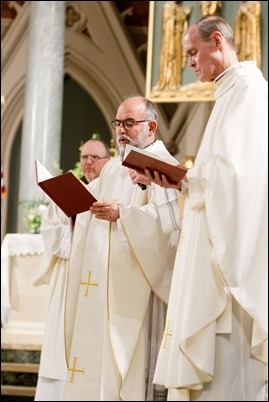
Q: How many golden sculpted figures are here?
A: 3